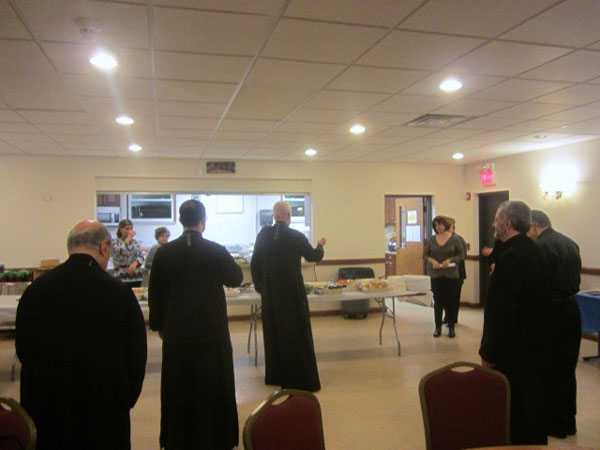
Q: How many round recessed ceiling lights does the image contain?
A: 7